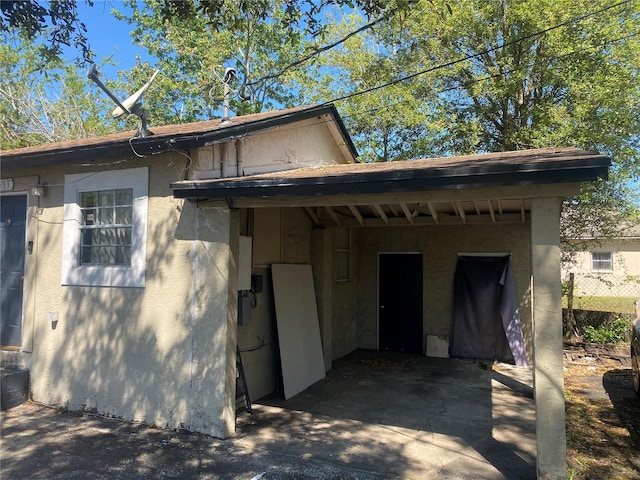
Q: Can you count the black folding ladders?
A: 1